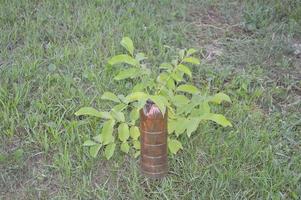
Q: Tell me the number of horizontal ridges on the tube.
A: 5